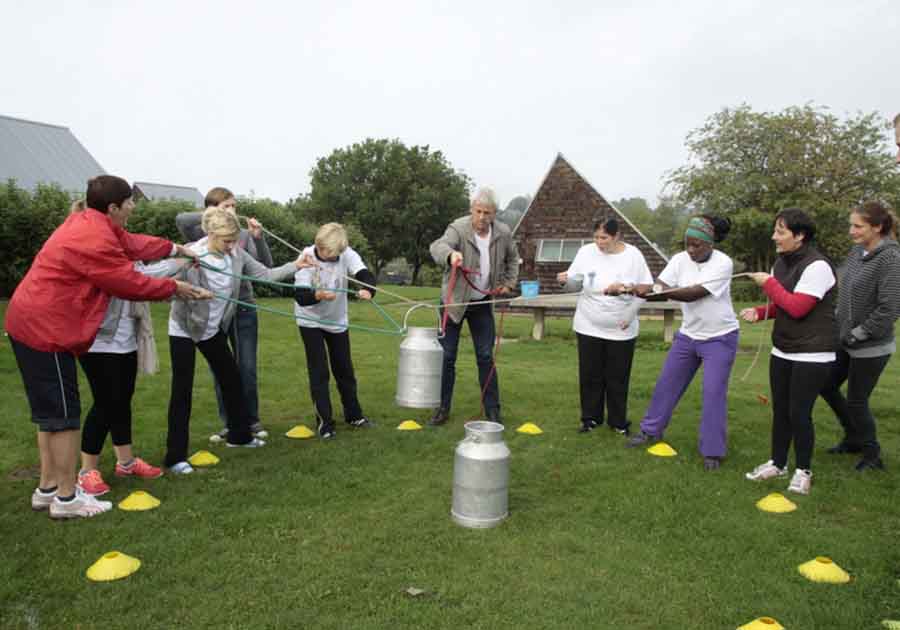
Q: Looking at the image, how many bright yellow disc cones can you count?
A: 10